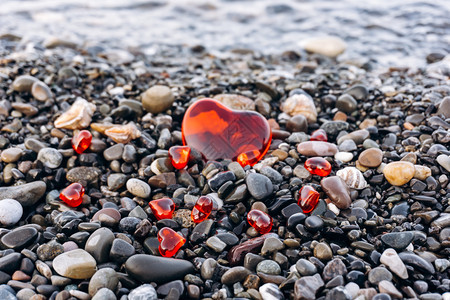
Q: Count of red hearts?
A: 12